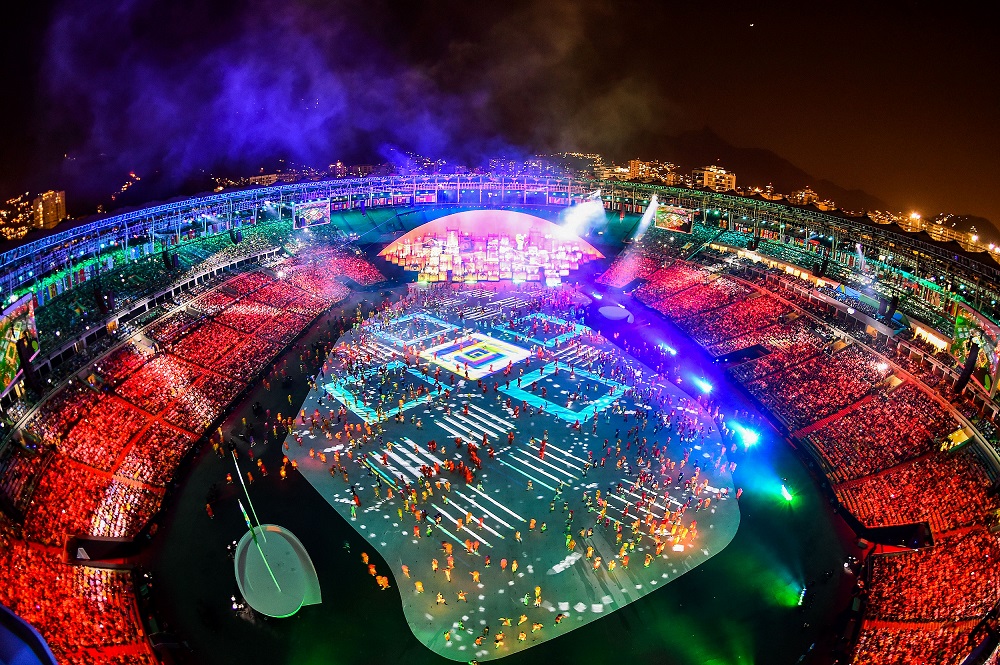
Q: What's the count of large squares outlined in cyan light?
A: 4